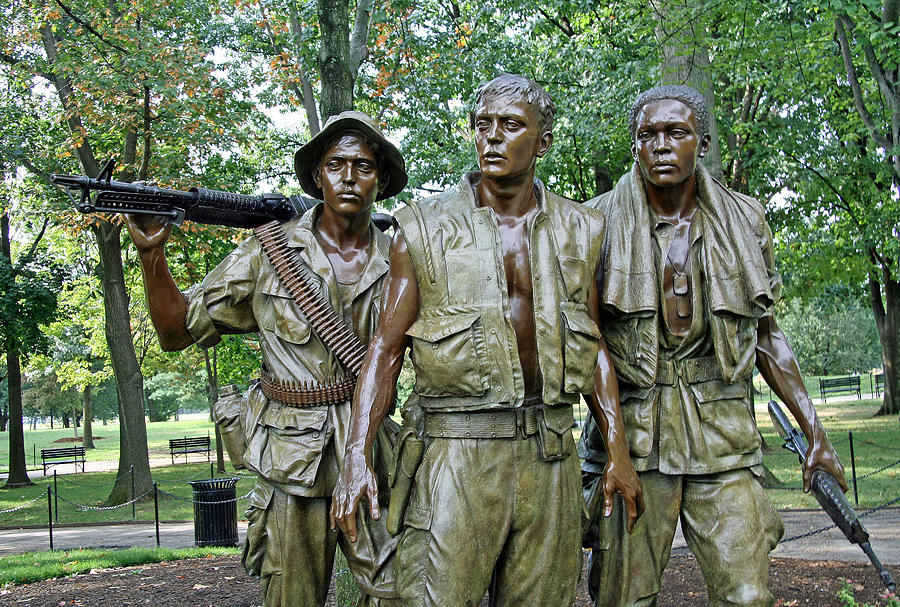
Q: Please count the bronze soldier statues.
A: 3